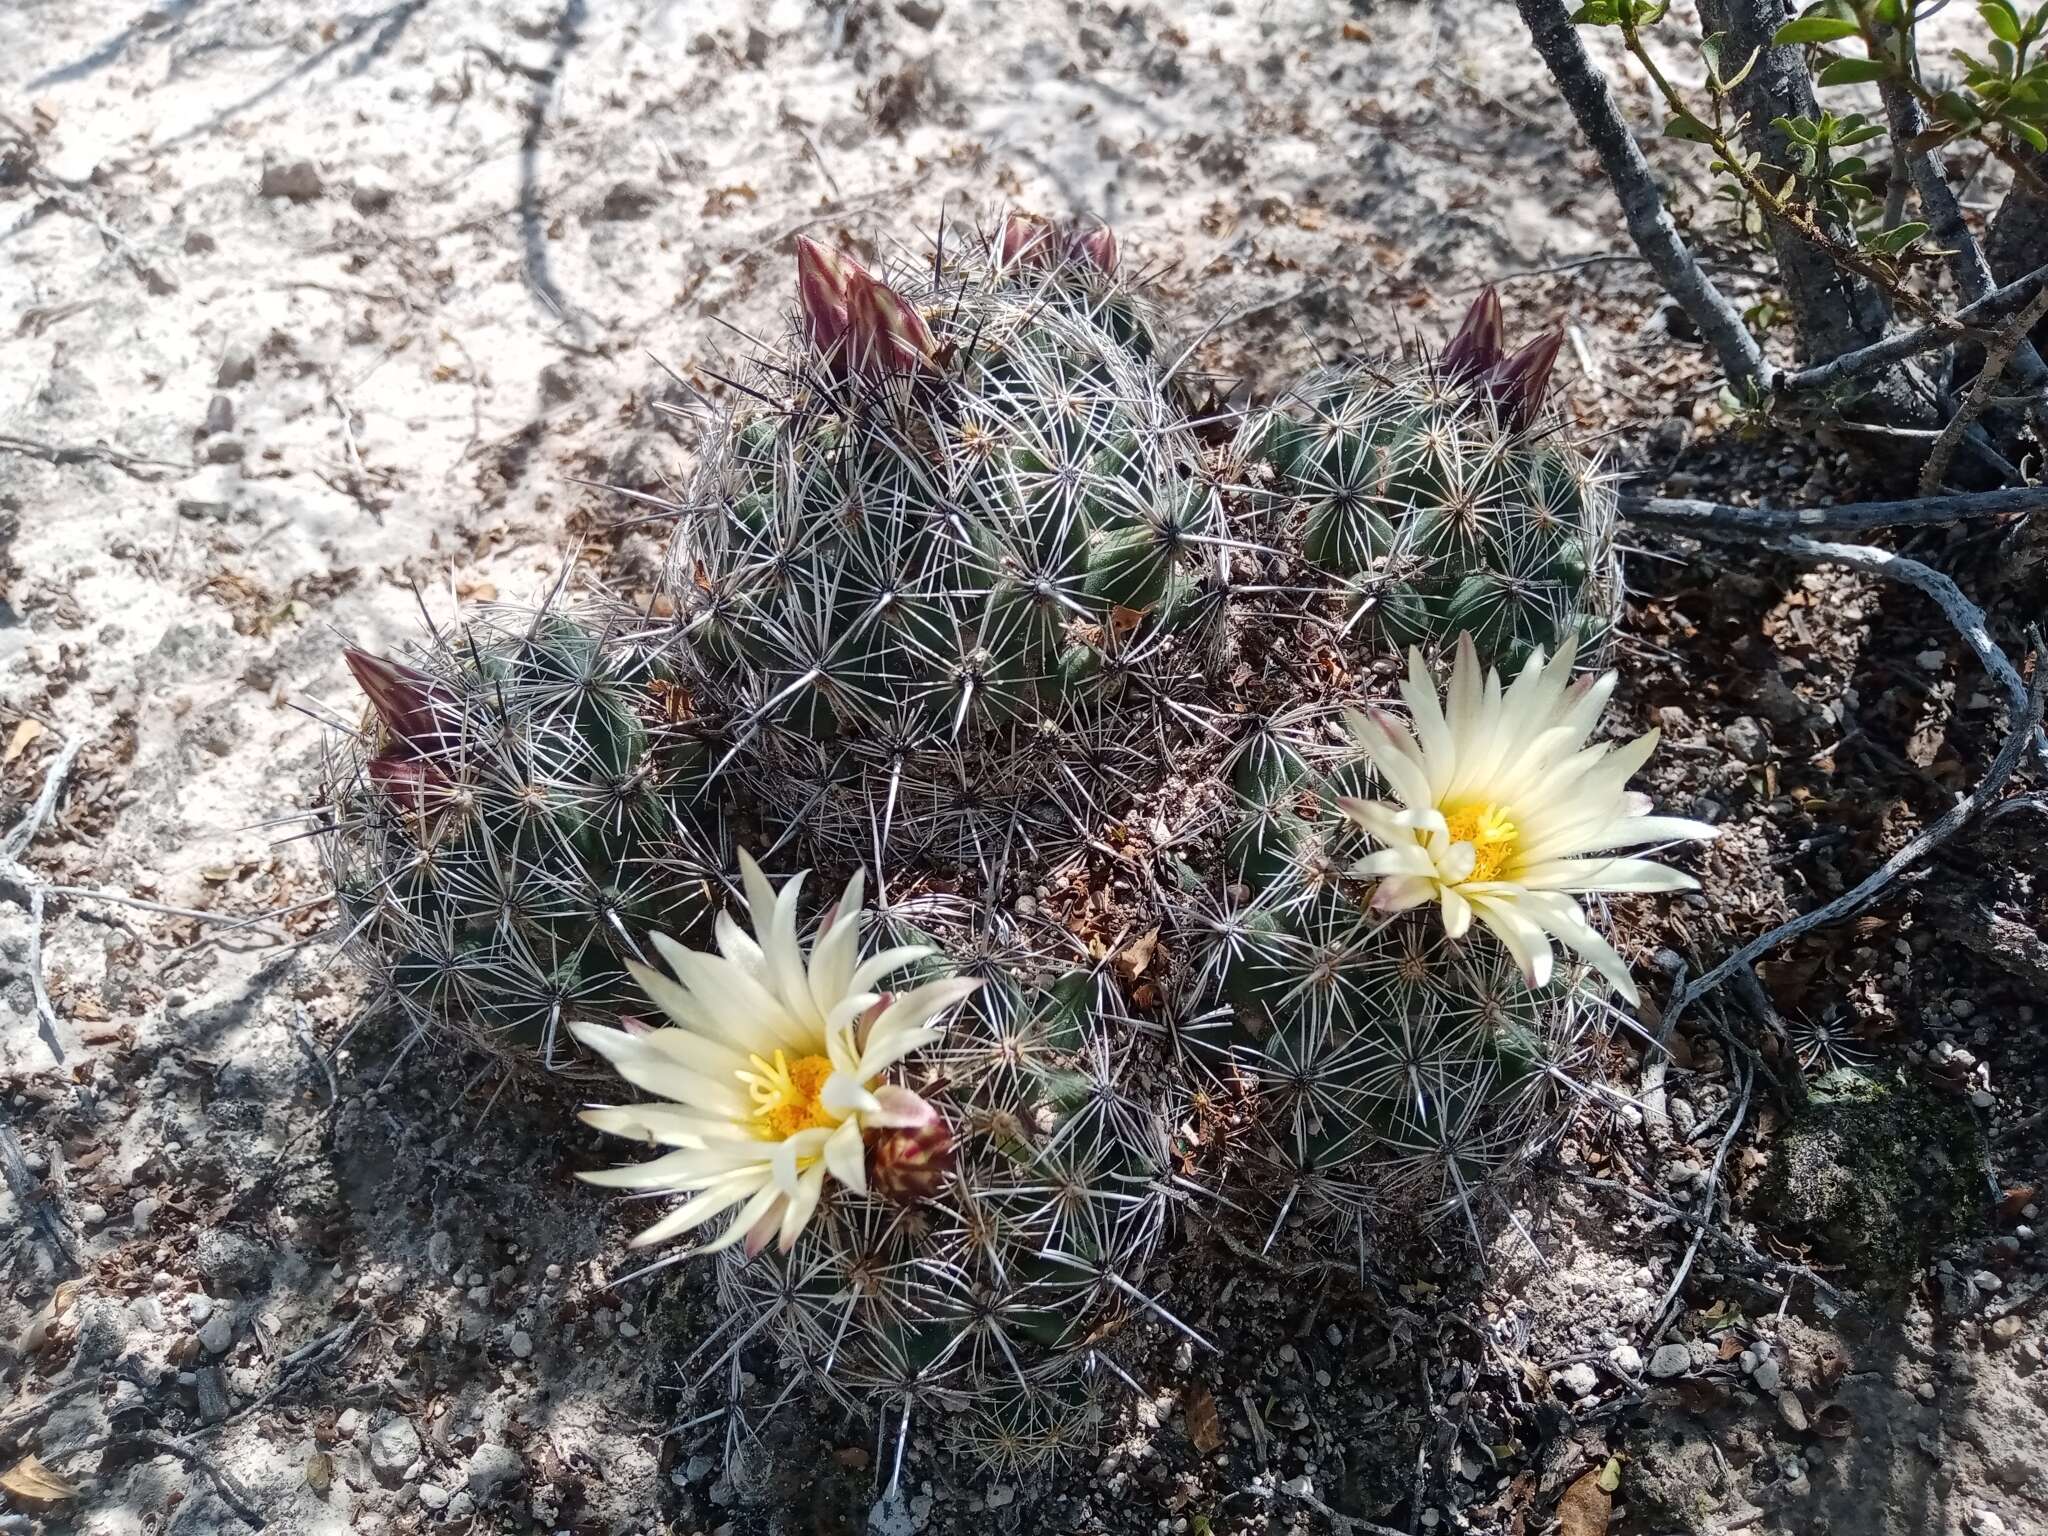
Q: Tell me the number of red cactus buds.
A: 9